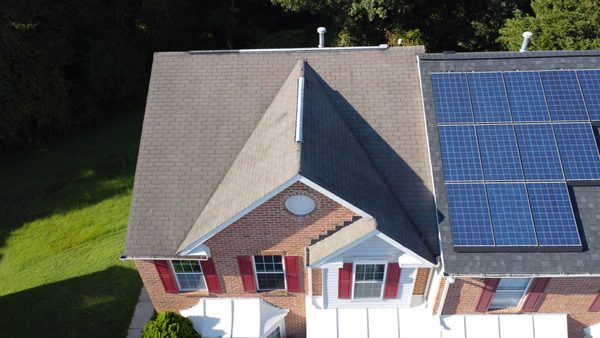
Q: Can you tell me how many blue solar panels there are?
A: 12